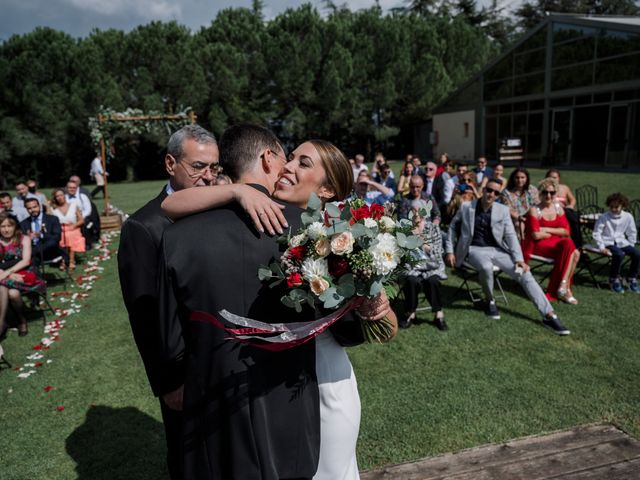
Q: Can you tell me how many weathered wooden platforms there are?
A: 1